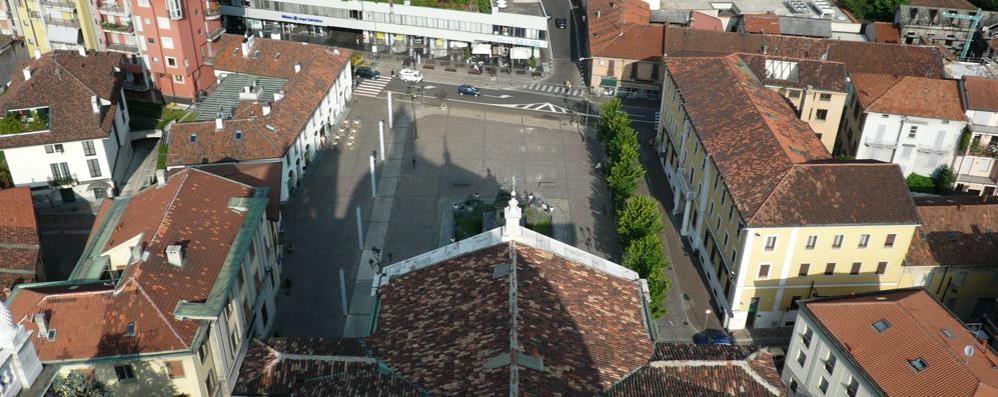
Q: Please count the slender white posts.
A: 5